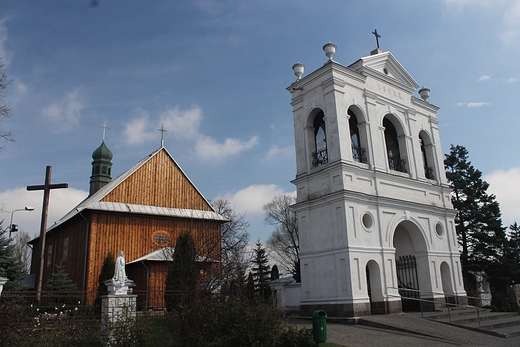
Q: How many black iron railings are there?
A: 4